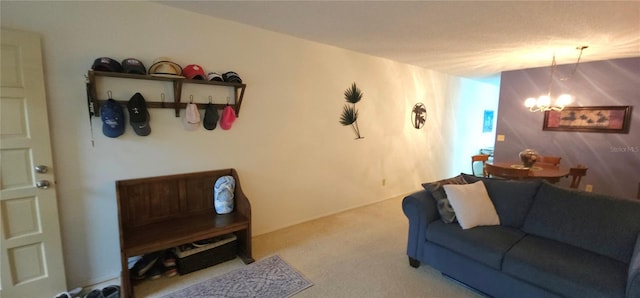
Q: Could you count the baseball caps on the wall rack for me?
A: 10